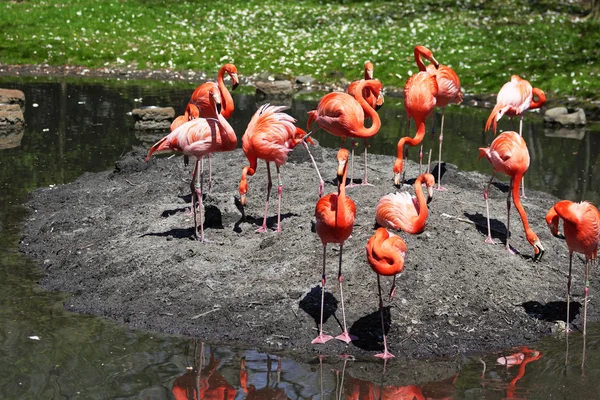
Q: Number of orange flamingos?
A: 14